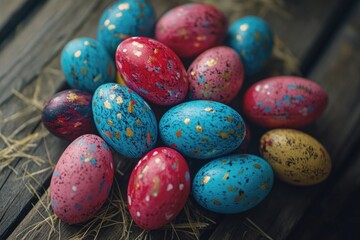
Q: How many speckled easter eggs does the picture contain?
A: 14